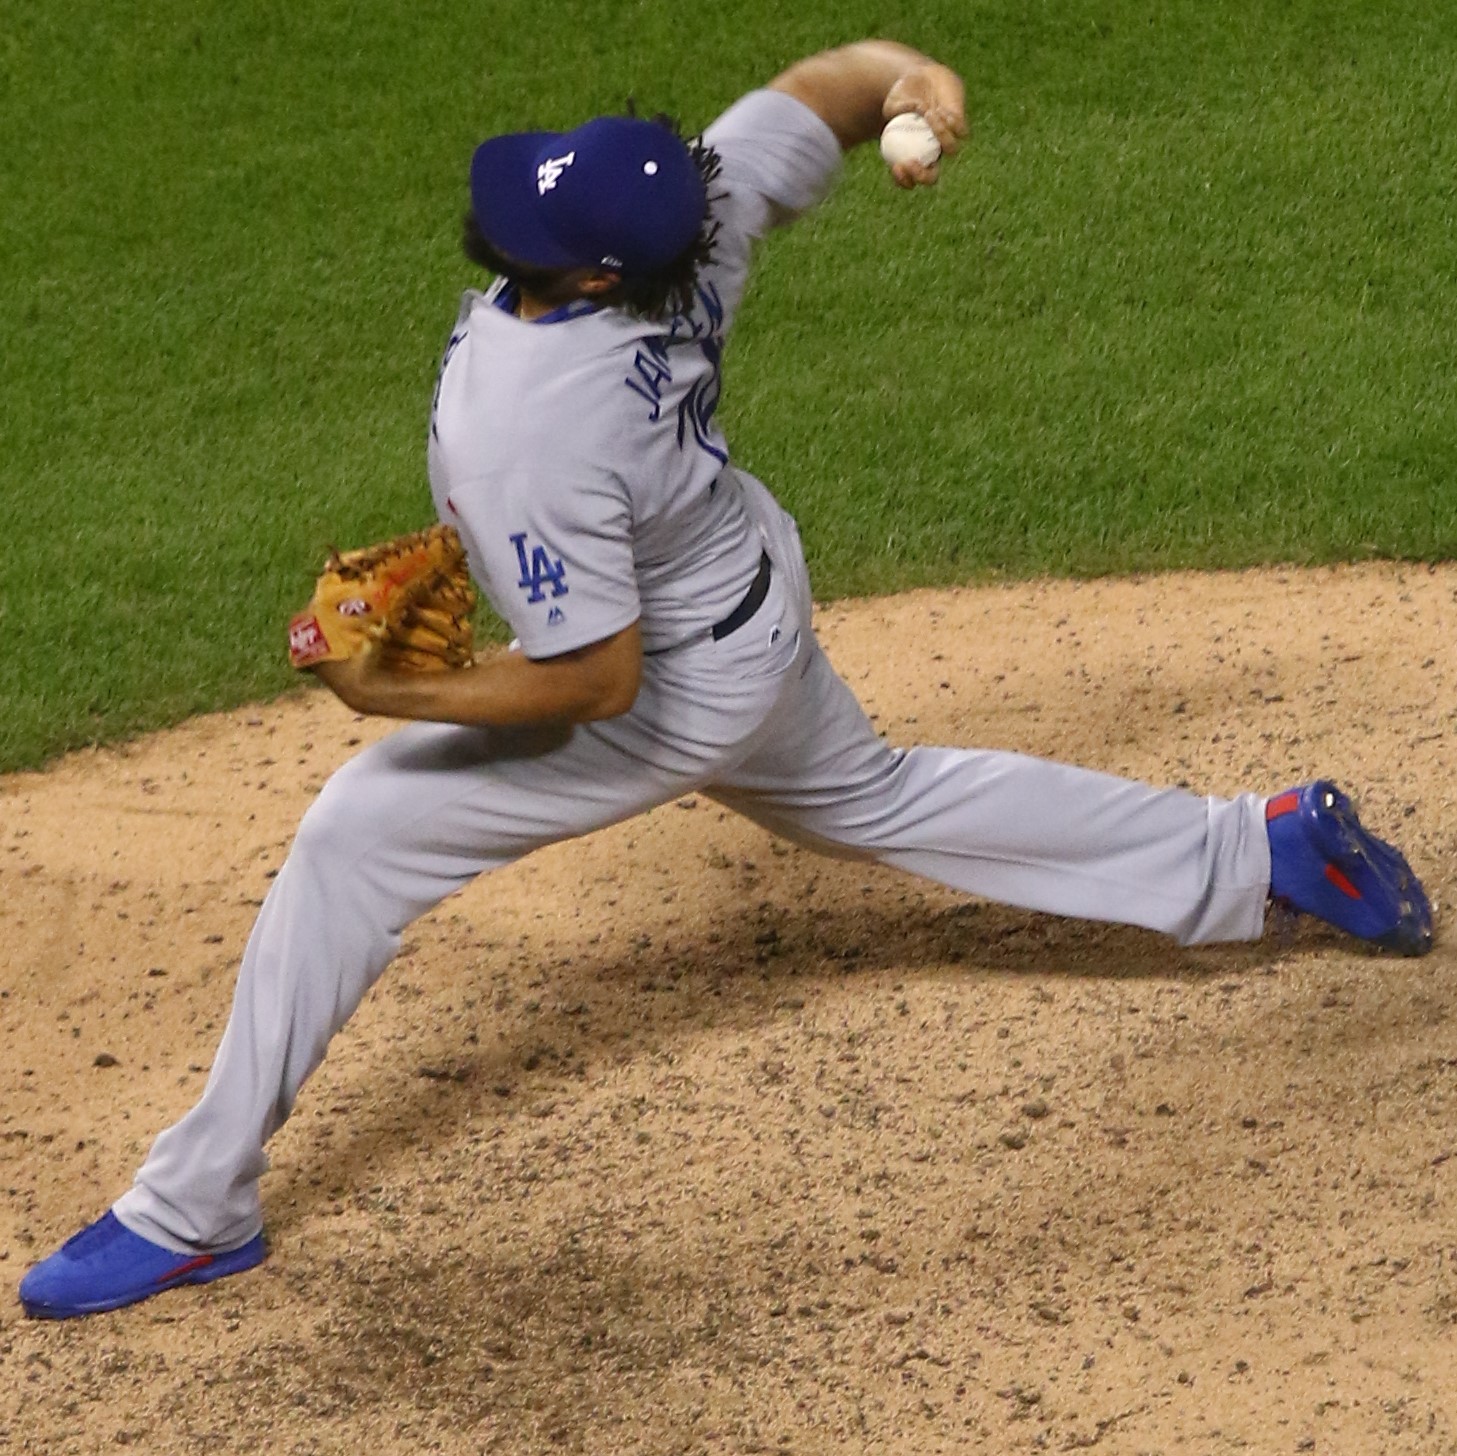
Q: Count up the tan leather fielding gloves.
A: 1